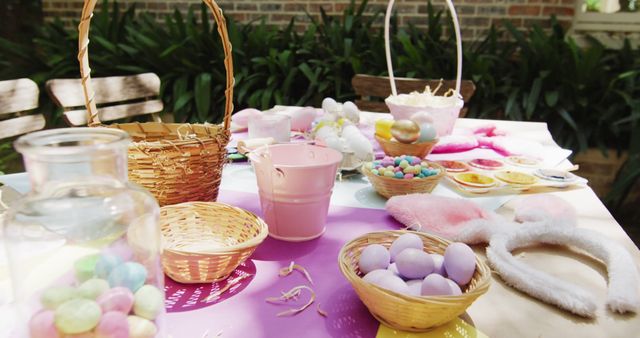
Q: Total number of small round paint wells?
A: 6